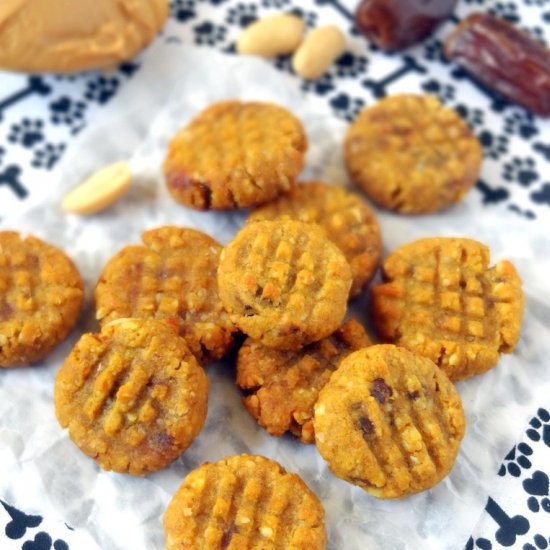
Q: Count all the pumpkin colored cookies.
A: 11